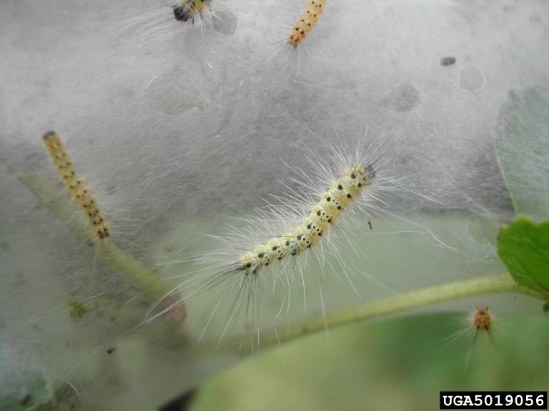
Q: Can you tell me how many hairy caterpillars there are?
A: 5